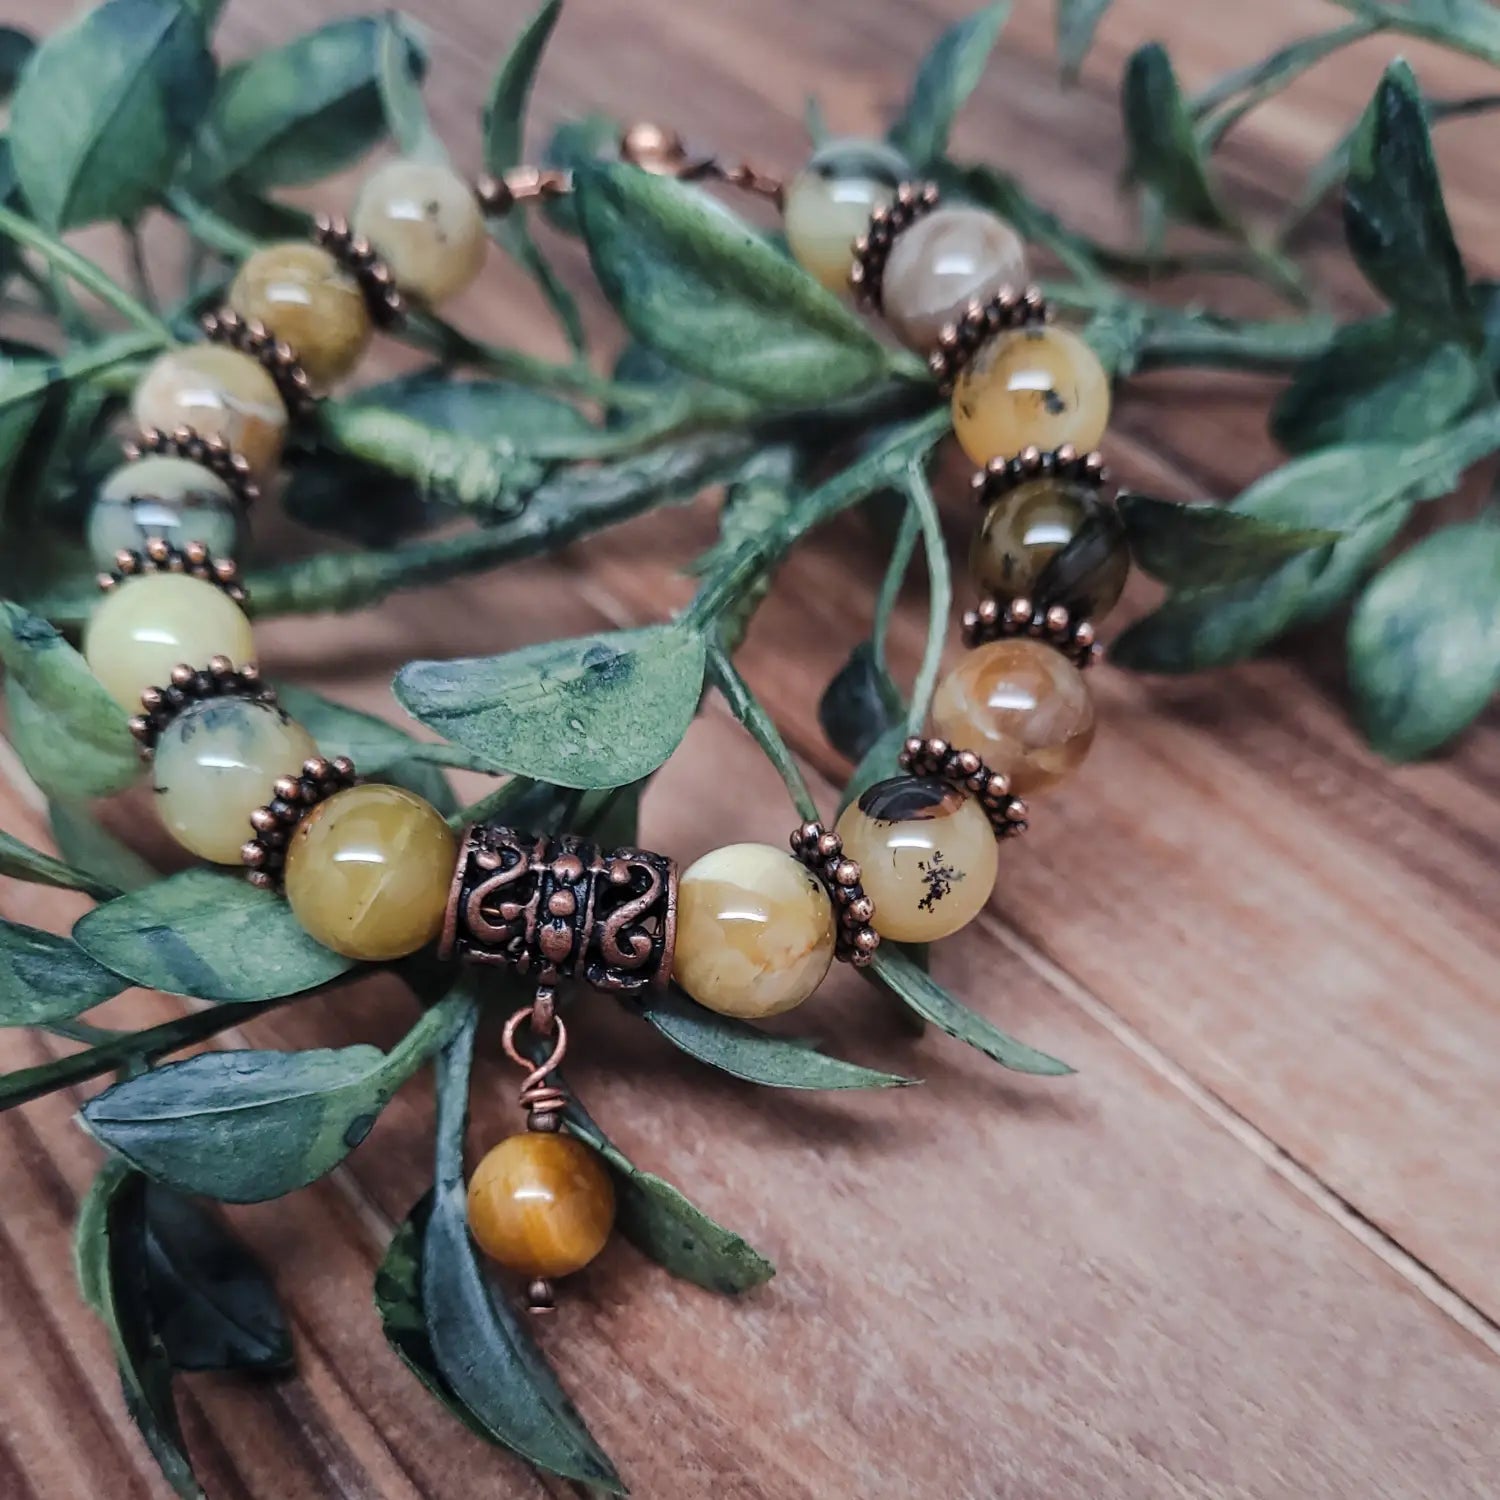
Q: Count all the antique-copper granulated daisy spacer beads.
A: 12